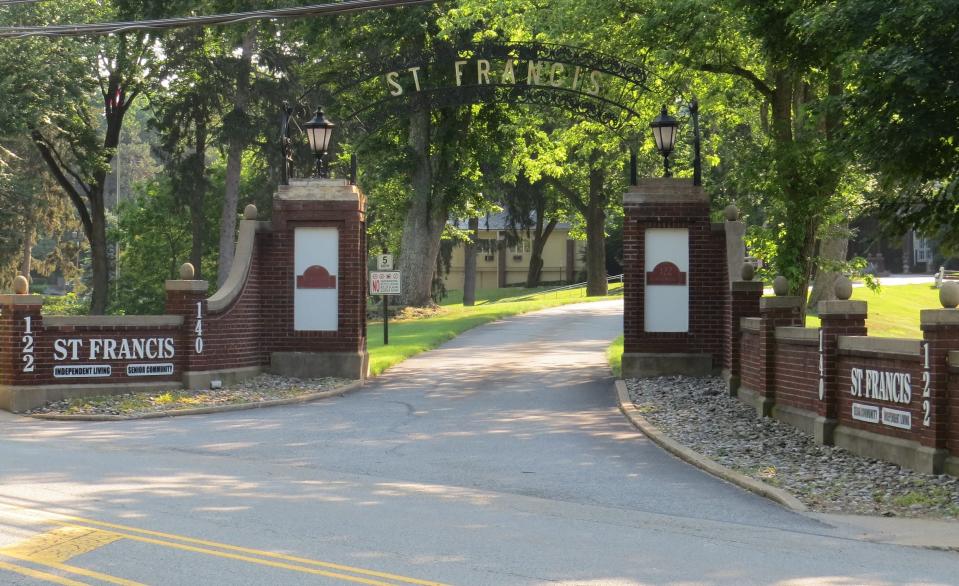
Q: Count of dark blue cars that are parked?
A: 0